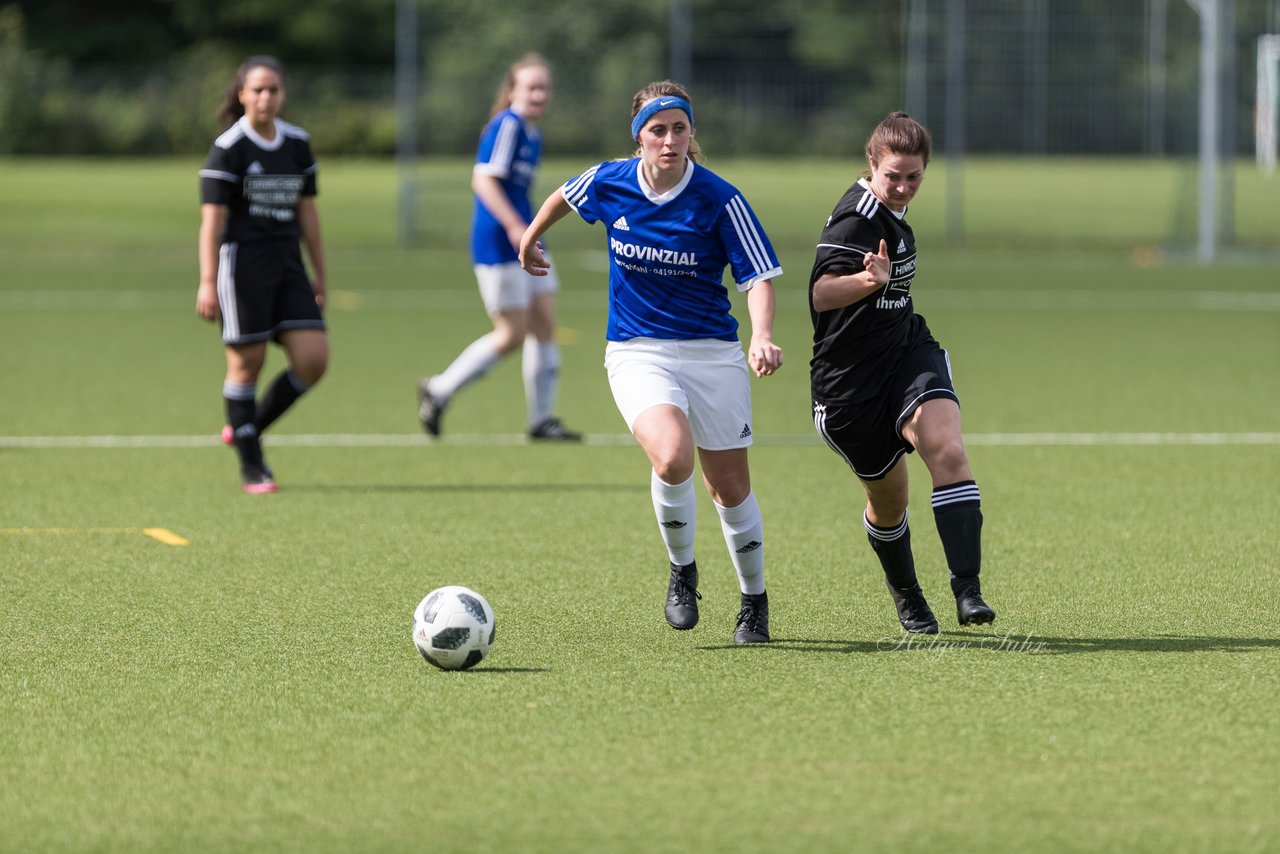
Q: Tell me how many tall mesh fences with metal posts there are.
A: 1